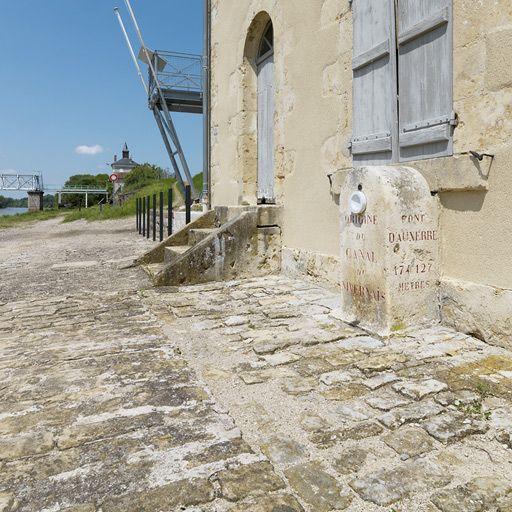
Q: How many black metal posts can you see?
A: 8